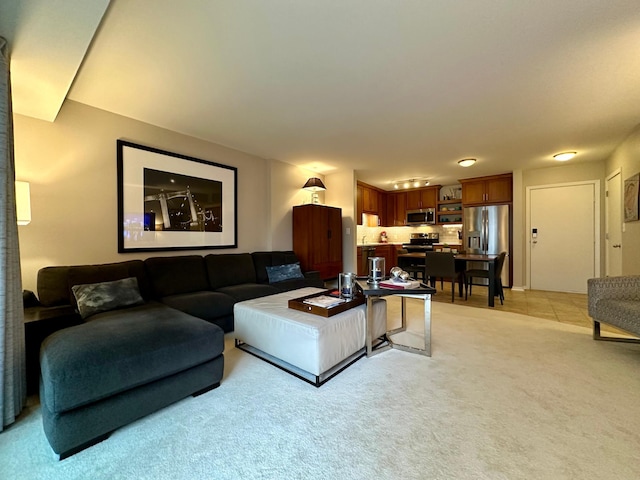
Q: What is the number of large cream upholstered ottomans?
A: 1